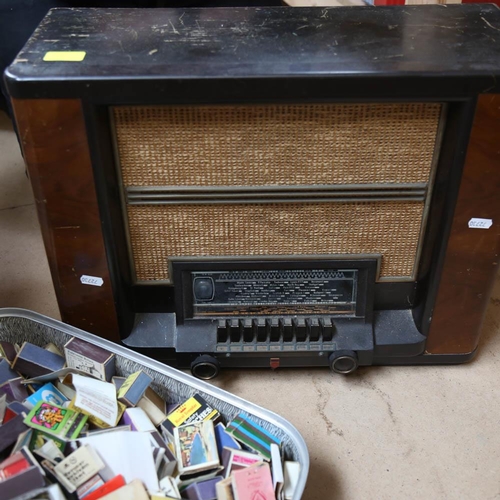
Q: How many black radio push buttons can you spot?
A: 9